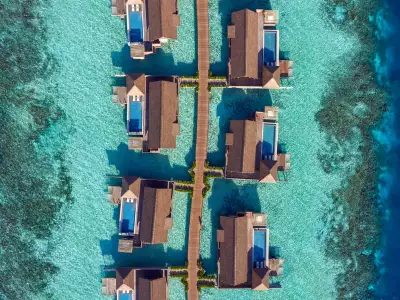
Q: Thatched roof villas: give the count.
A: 7